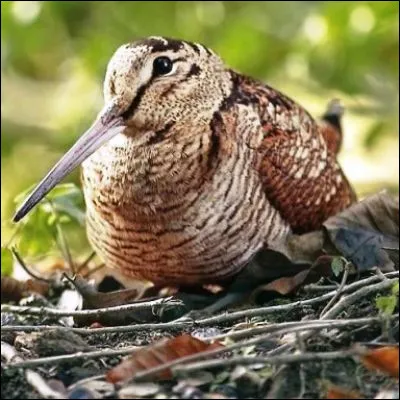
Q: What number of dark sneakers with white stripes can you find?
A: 0